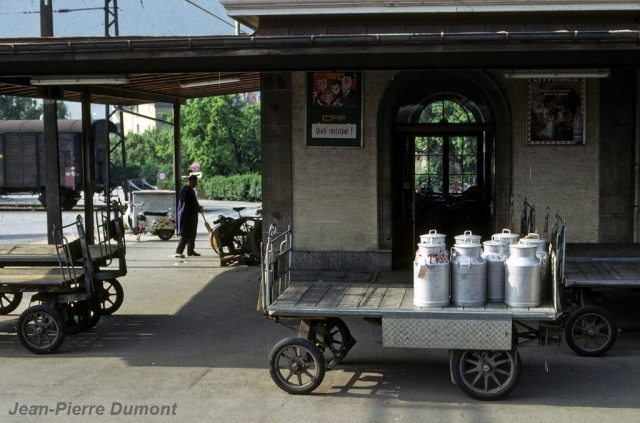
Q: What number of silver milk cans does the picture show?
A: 8